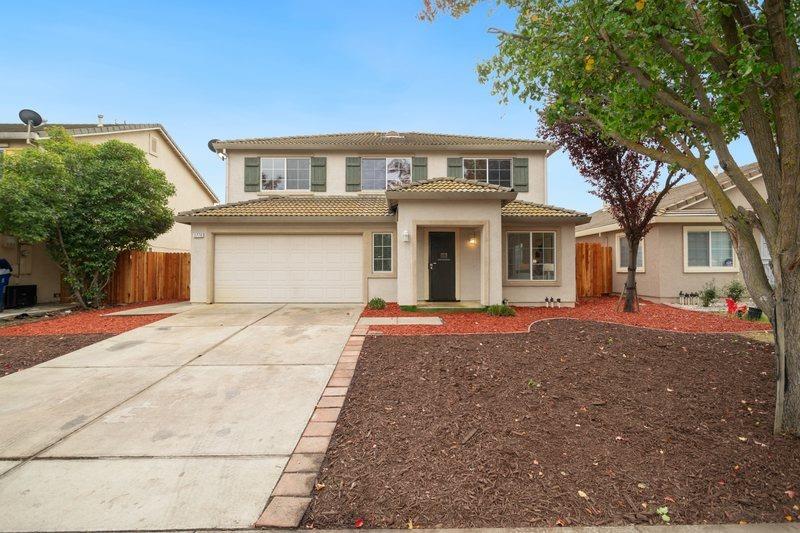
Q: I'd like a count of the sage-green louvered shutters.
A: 6